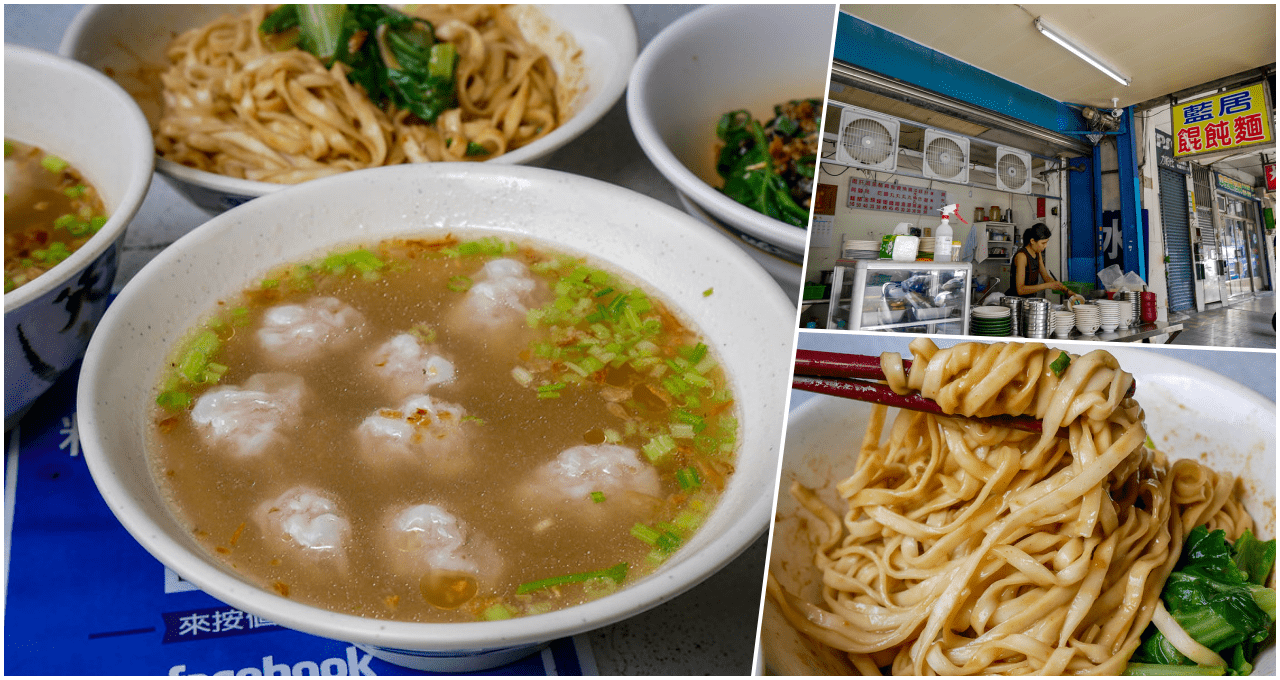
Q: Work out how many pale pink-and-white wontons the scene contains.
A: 8